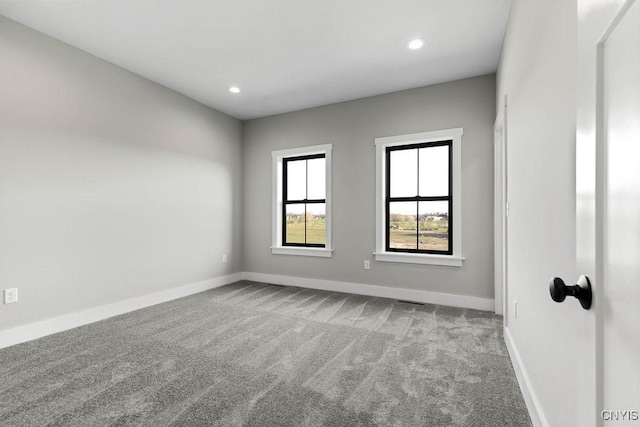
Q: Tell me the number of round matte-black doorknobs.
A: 1